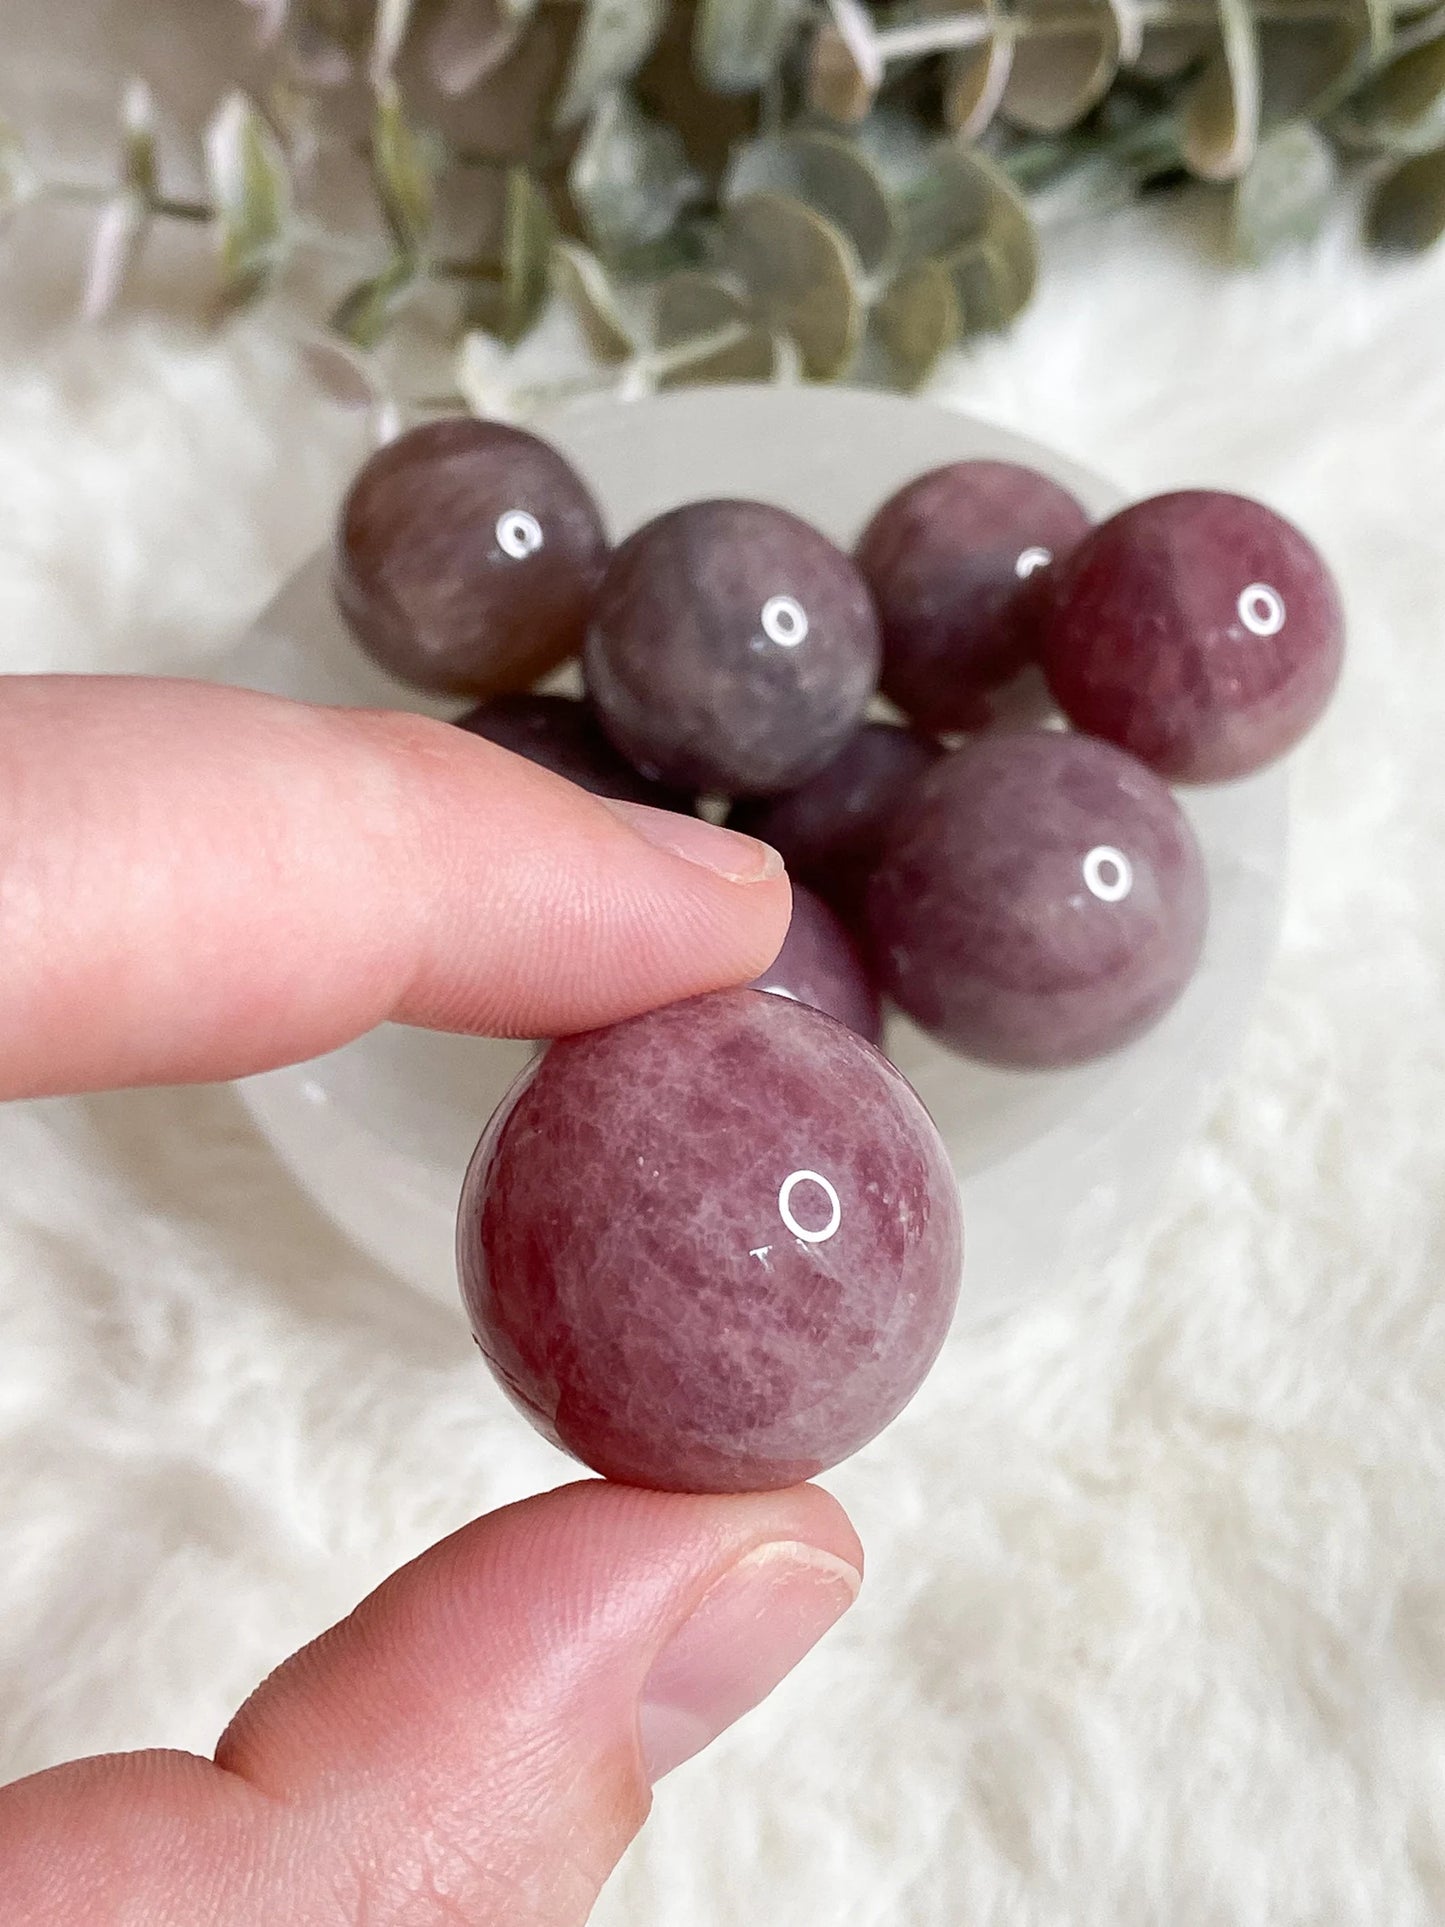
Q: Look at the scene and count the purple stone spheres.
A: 9